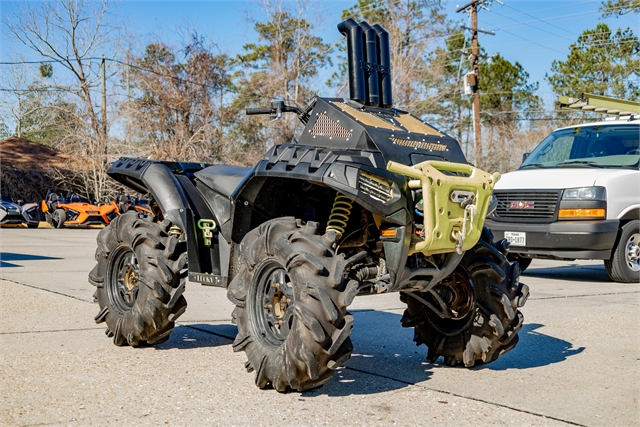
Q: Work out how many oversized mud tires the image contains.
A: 3